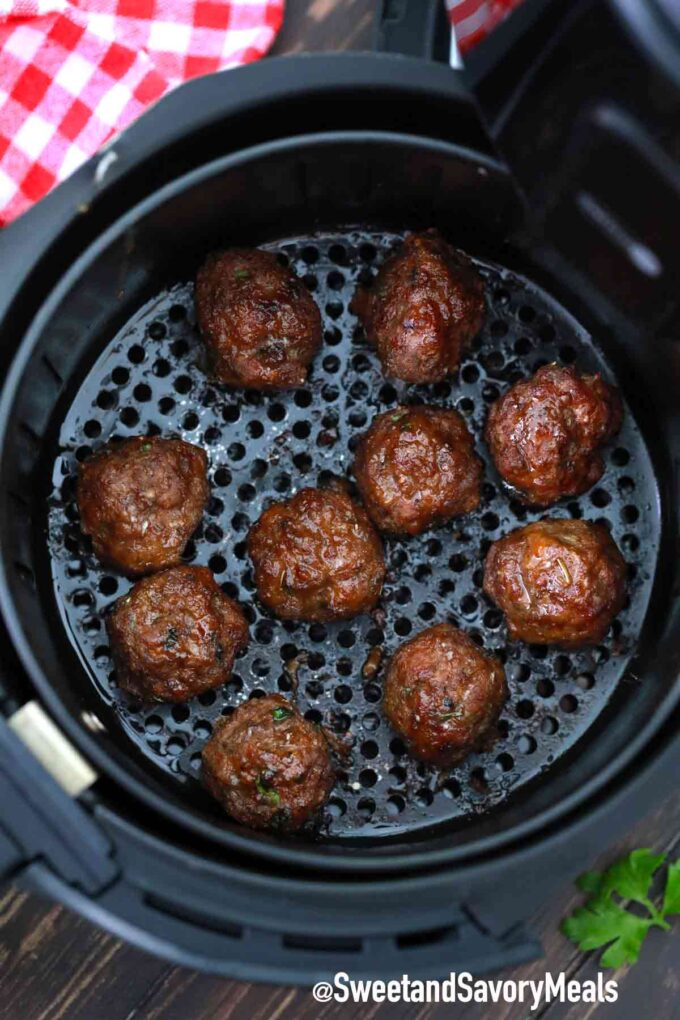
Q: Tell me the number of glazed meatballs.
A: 10